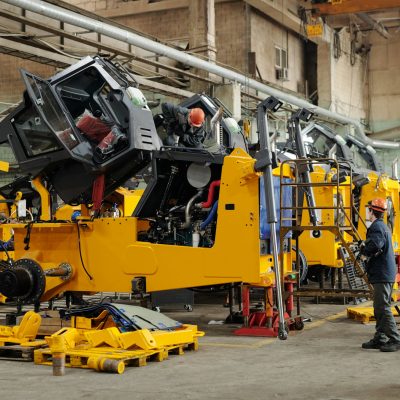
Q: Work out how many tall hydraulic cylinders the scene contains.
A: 2